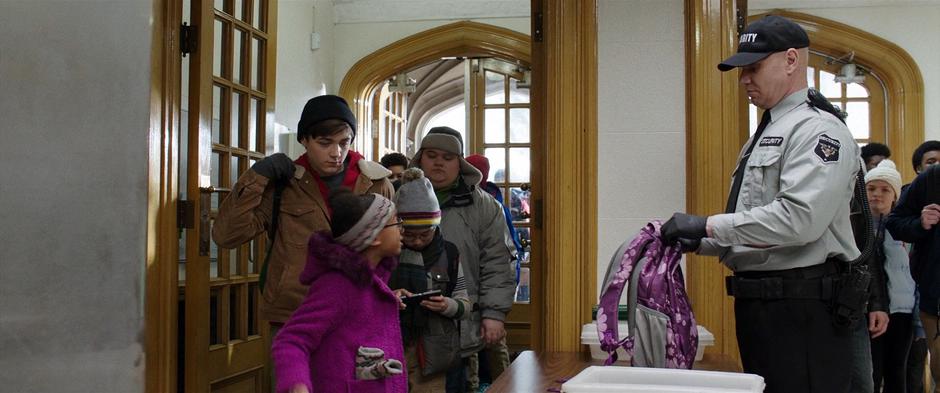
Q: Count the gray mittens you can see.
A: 2